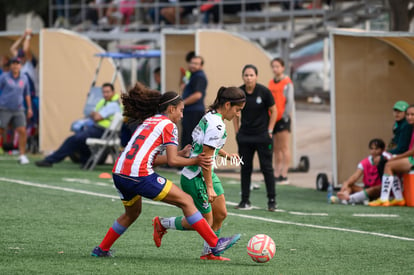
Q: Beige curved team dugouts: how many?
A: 3